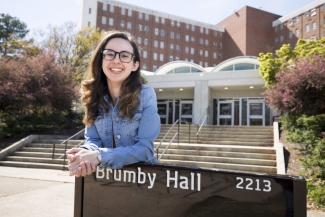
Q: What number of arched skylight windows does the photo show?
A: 2